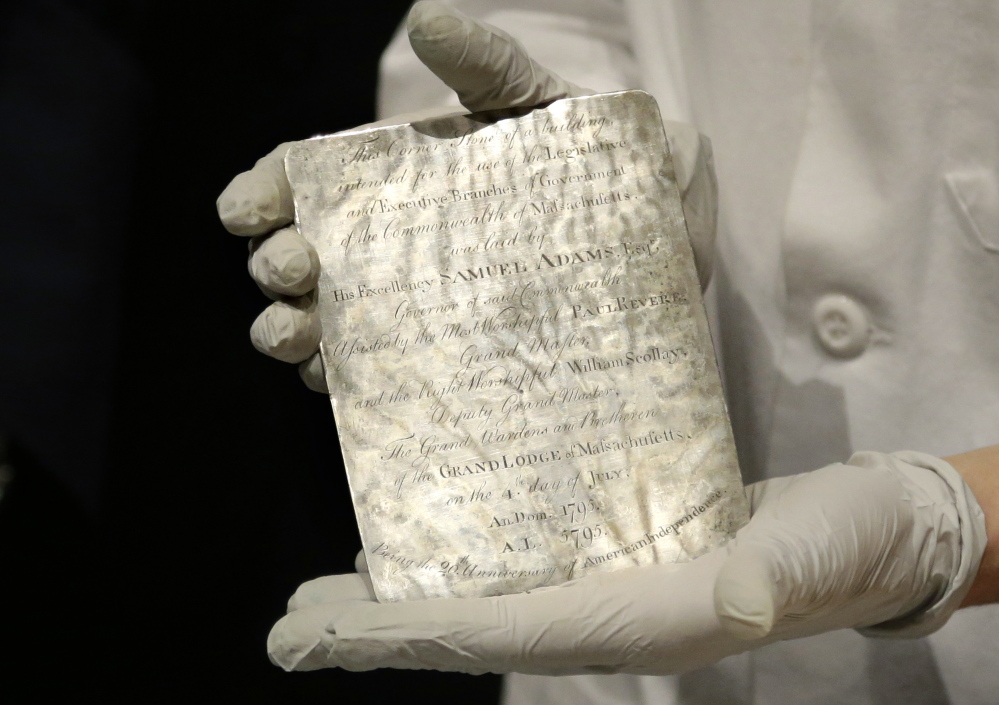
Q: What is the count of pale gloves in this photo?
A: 2